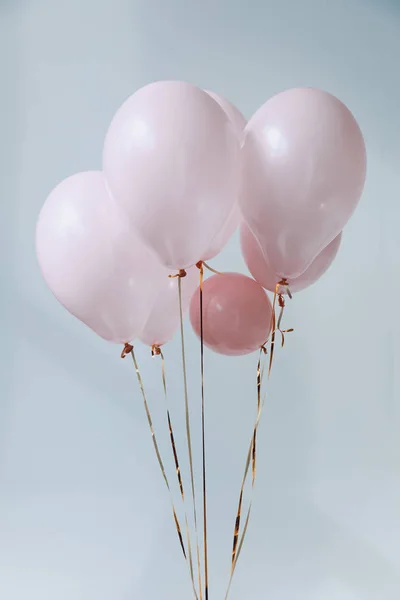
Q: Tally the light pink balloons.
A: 6